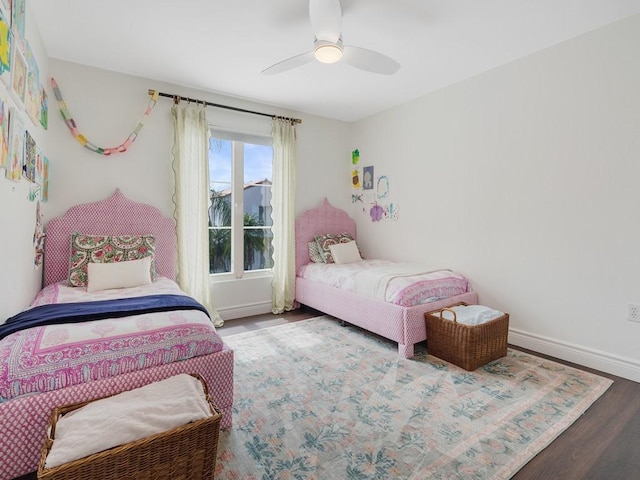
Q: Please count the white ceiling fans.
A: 1